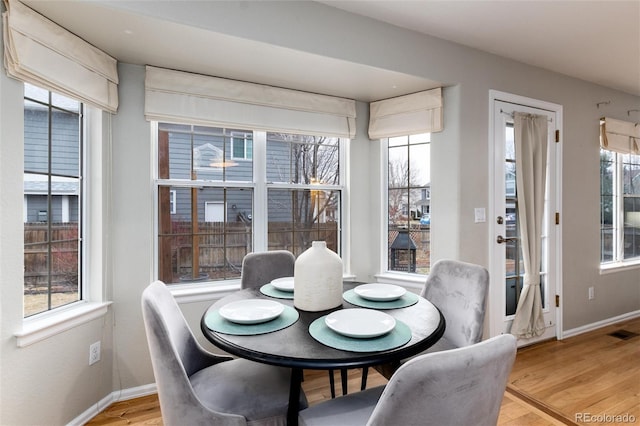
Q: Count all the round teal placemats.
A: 4